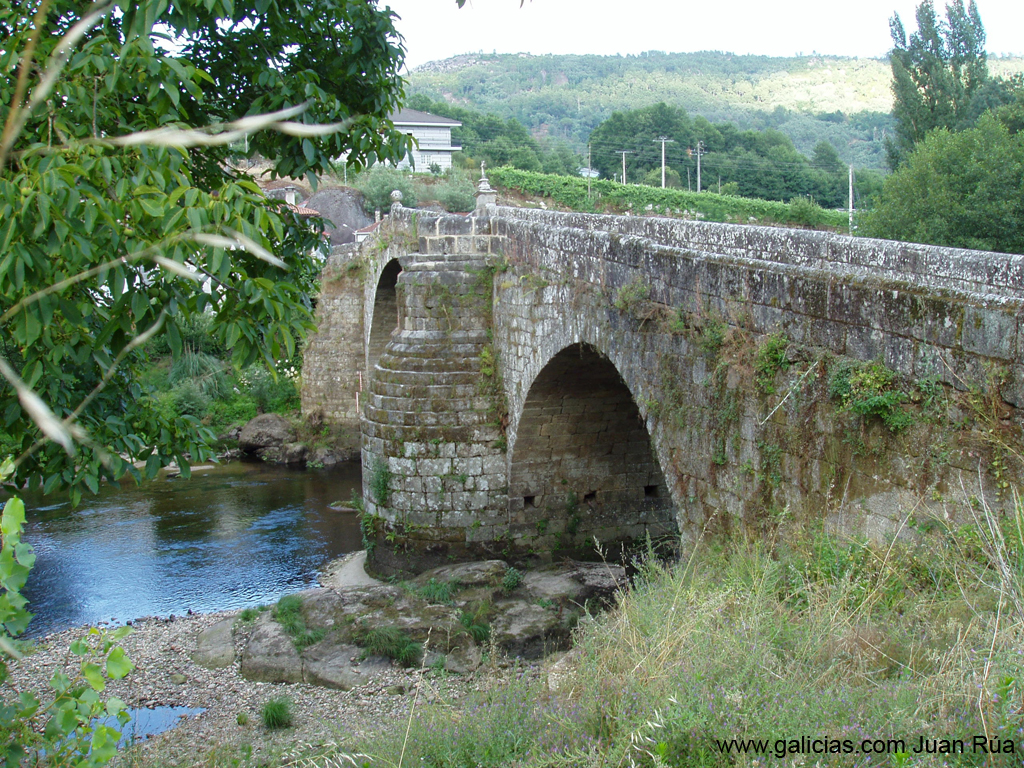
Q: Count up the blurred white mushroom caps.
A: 0